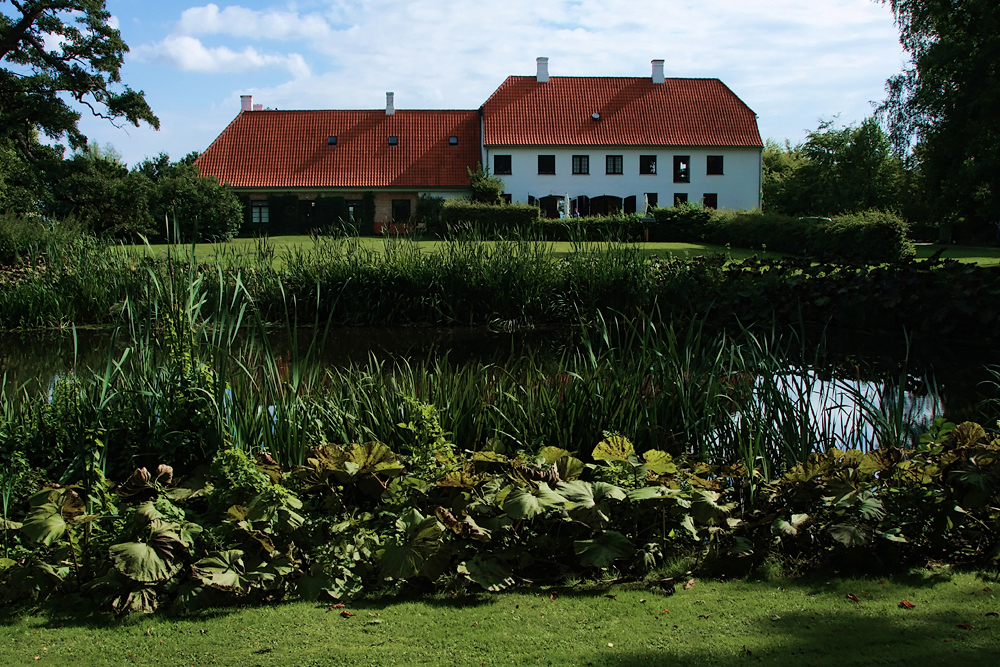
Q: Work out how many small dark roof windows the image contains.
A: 3